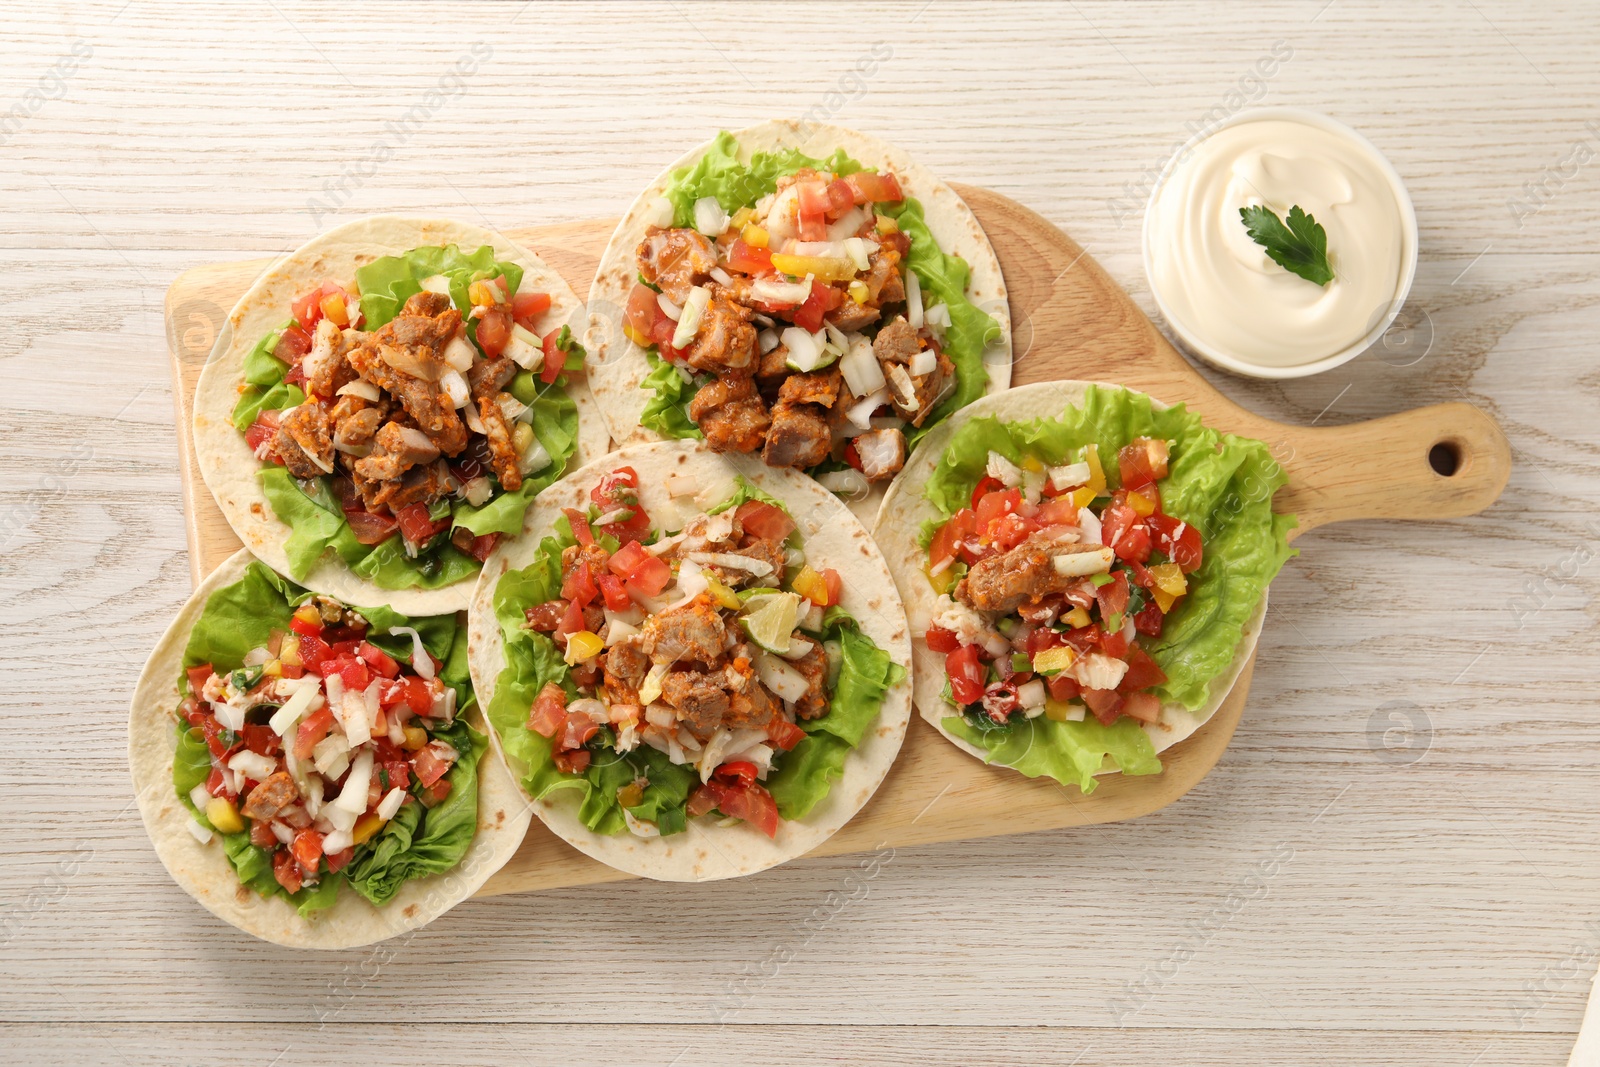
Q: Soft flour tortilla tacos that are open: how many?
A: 5